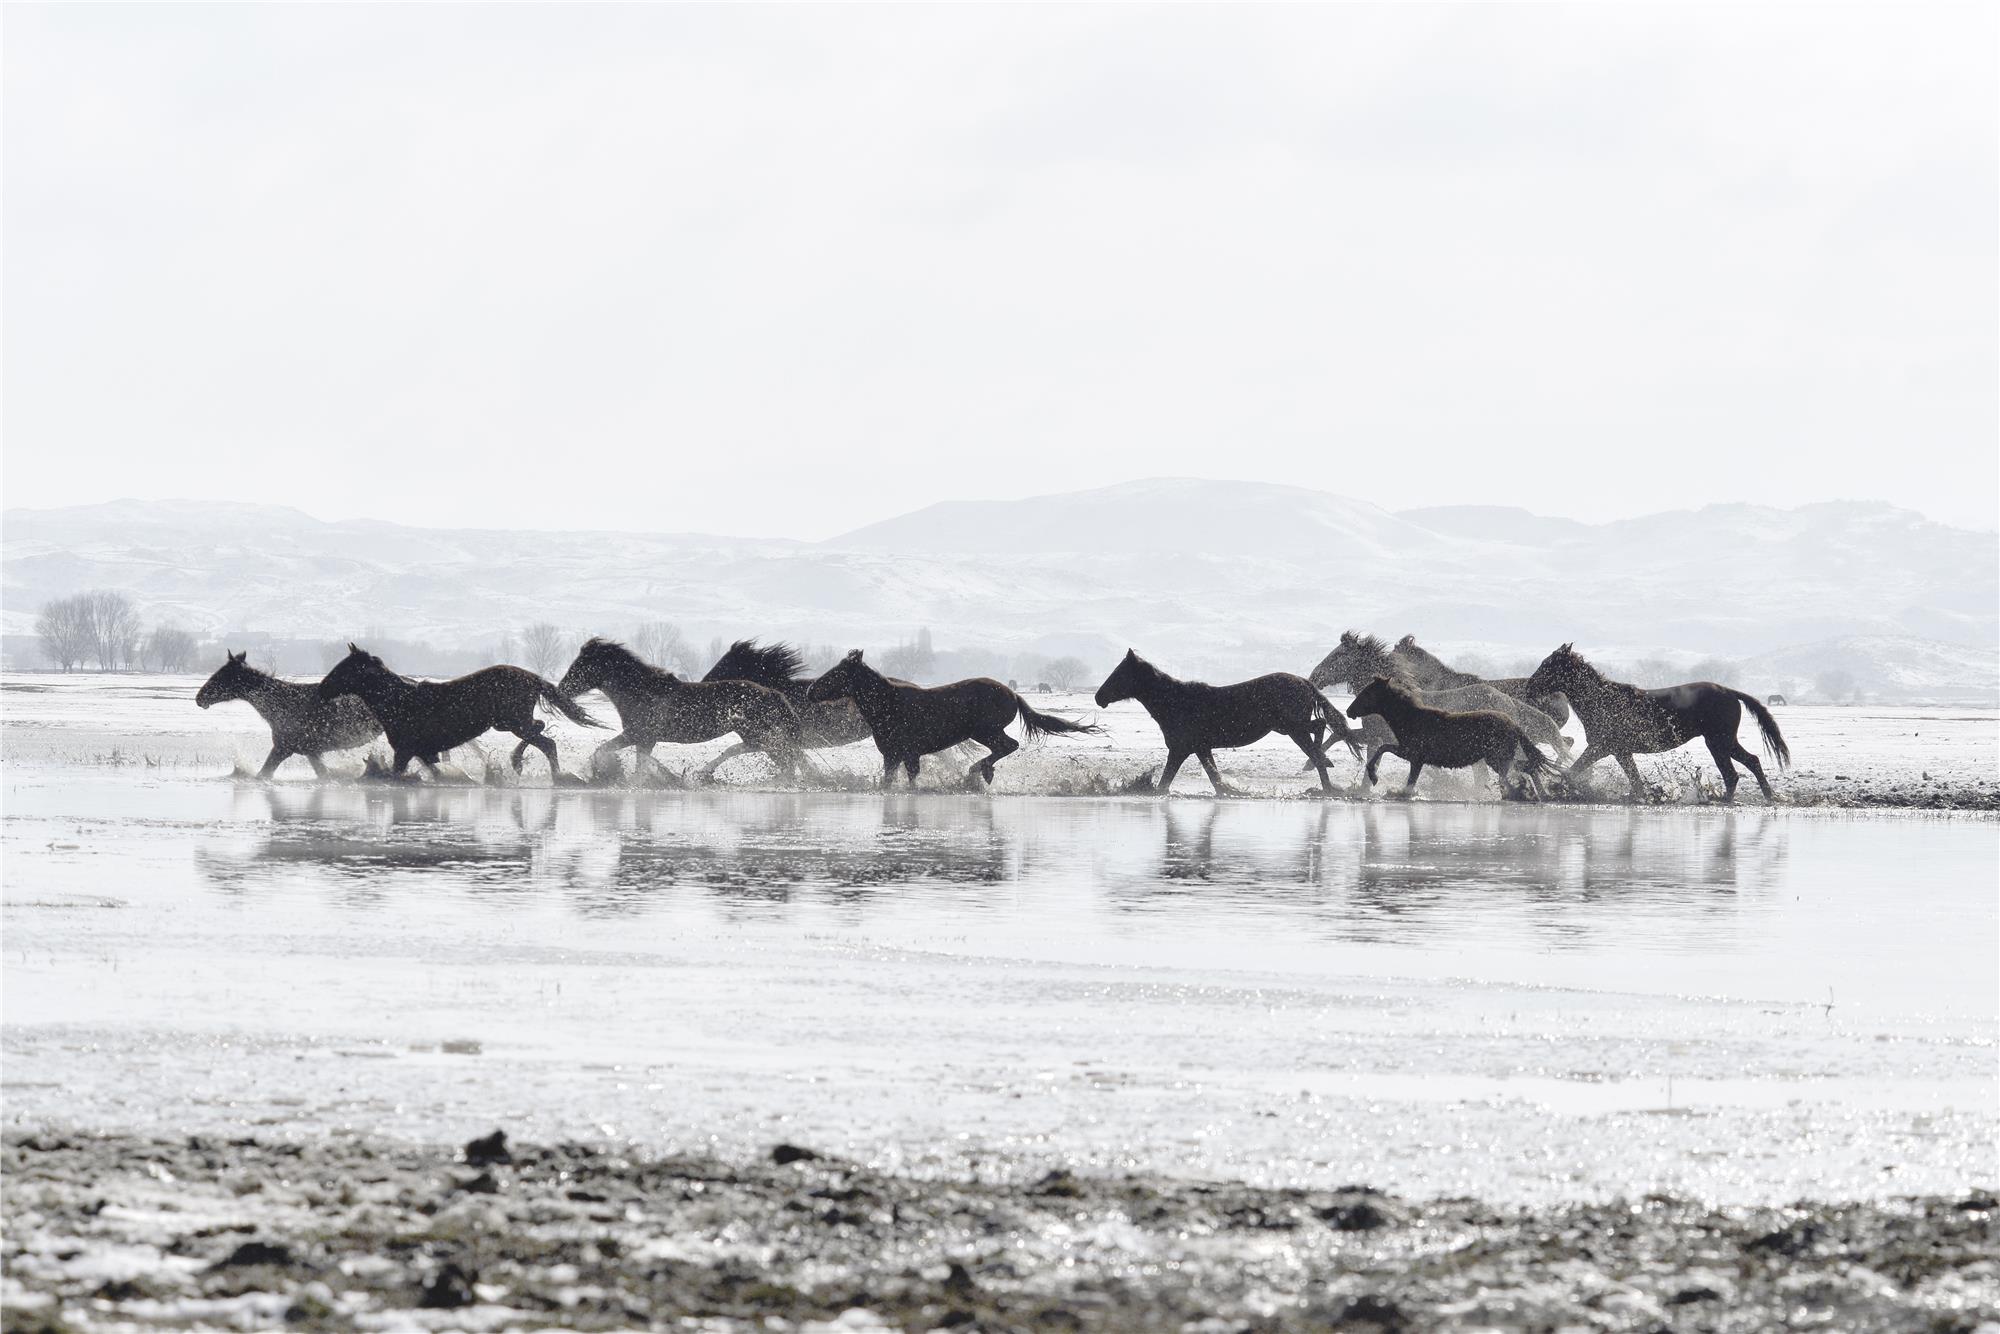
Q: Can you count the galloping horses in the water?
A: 10